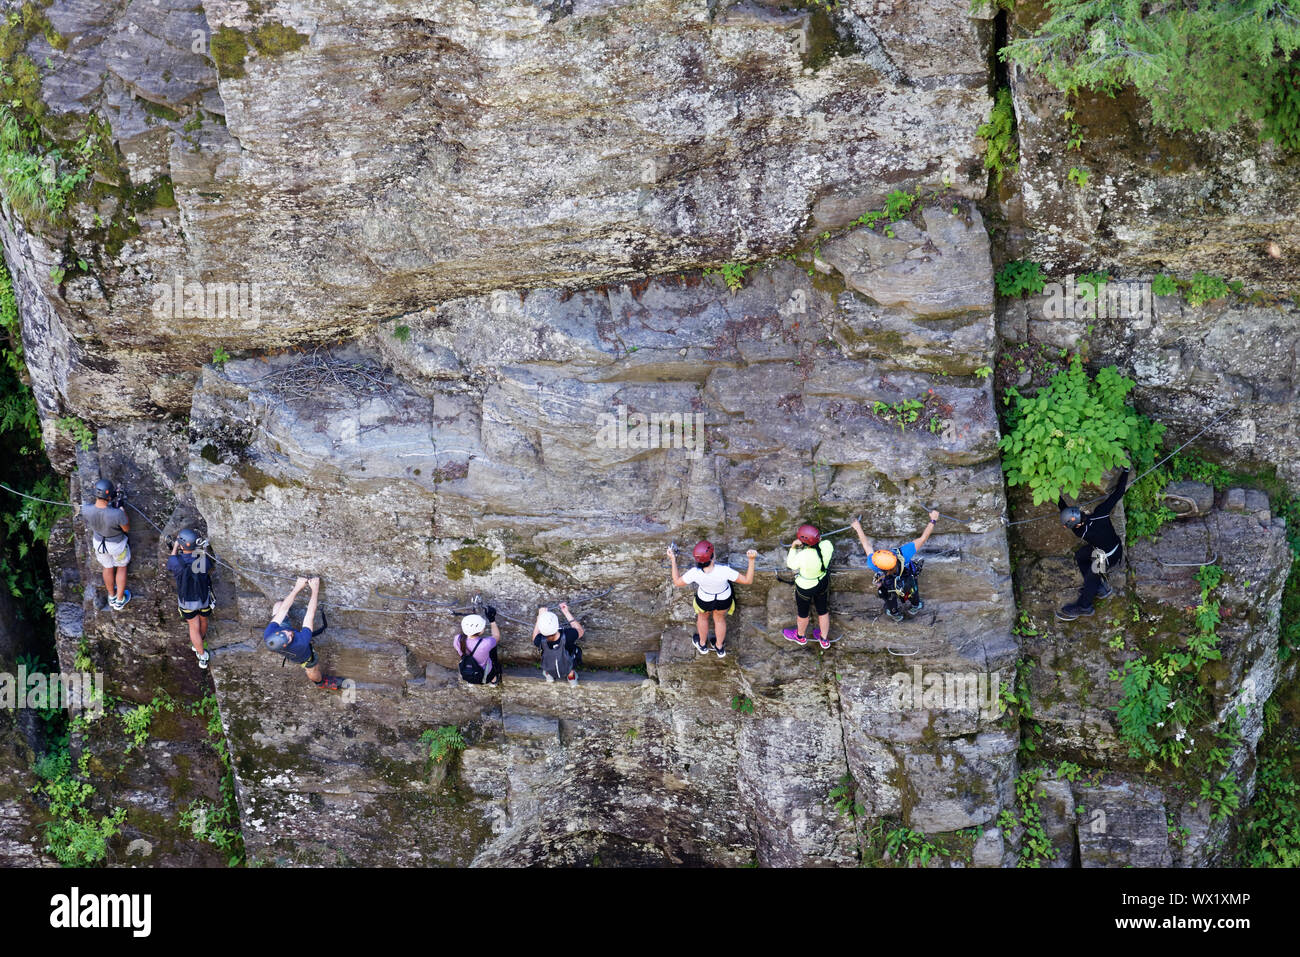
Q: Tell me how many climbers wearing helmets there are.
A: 9